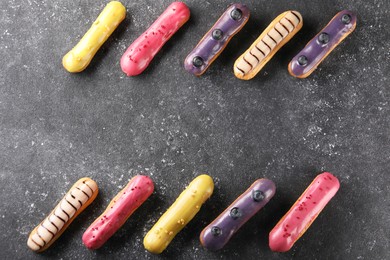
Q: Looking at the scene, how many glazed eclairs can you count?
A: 10